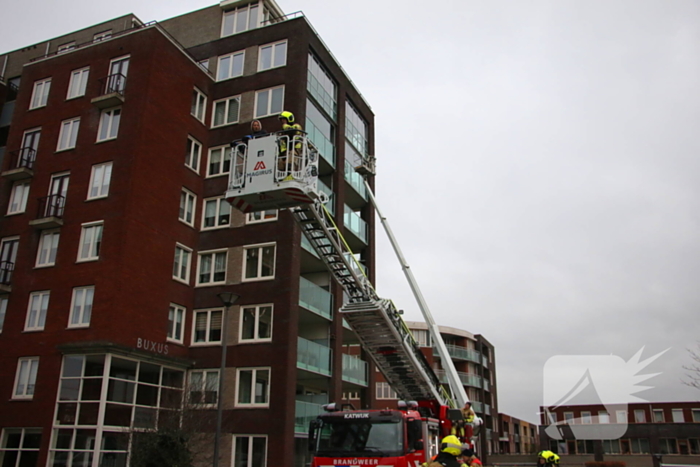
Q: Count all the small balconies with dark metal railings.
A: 4